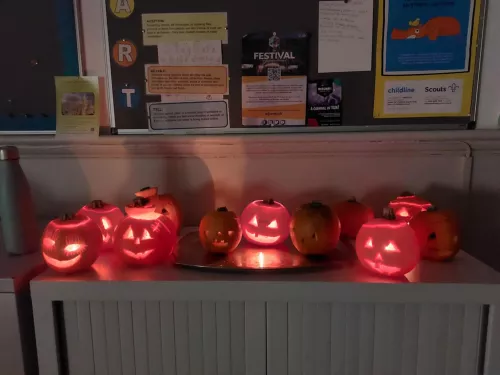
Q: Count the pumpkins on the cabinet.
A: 11